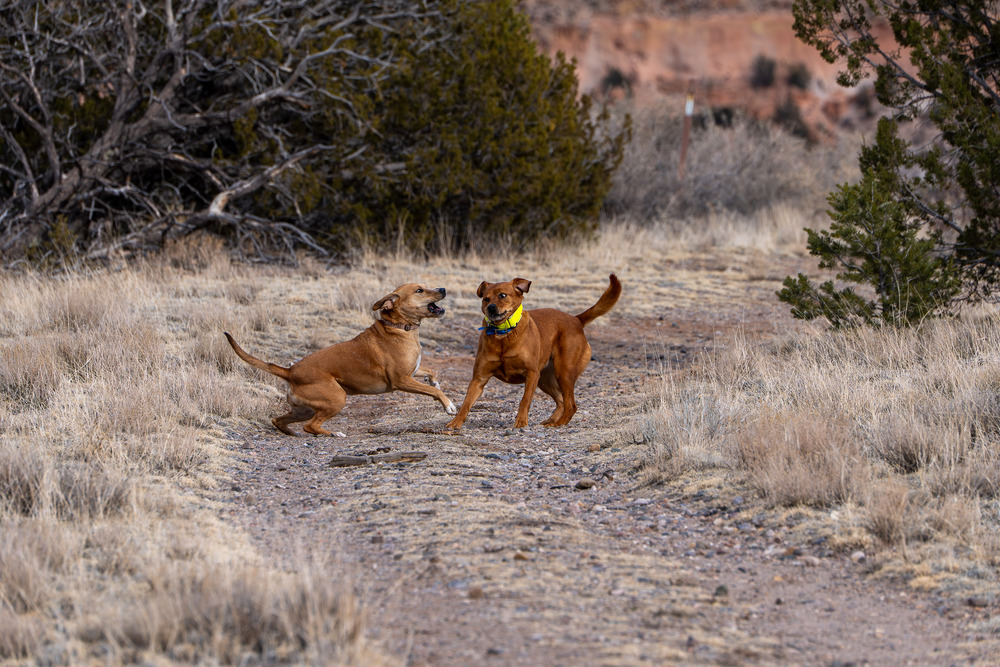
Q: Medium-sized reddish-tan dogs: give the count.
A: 2